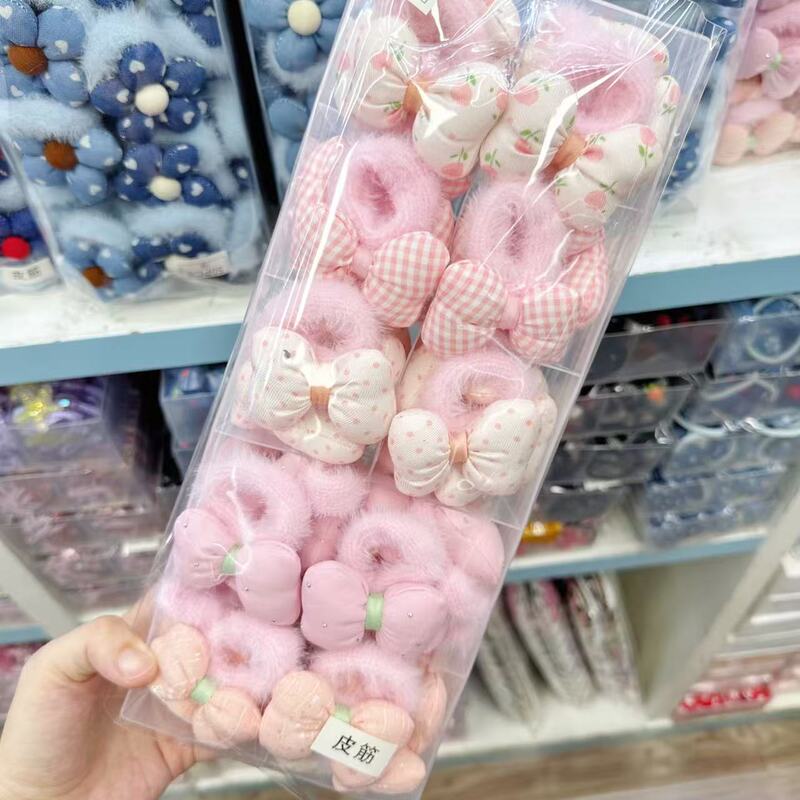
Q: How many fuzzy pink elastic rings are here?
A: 10